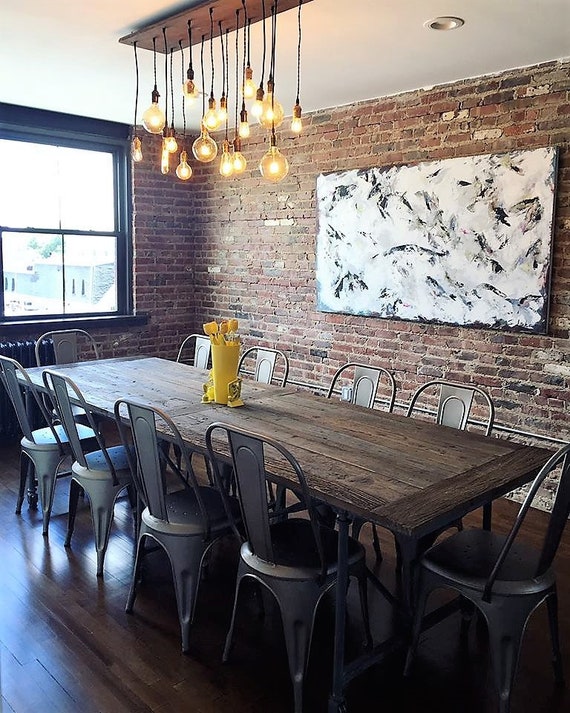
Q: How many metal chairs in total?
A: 10